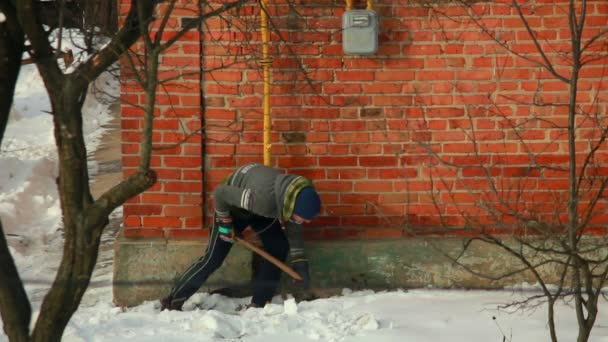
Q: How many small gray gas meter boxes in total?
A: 1